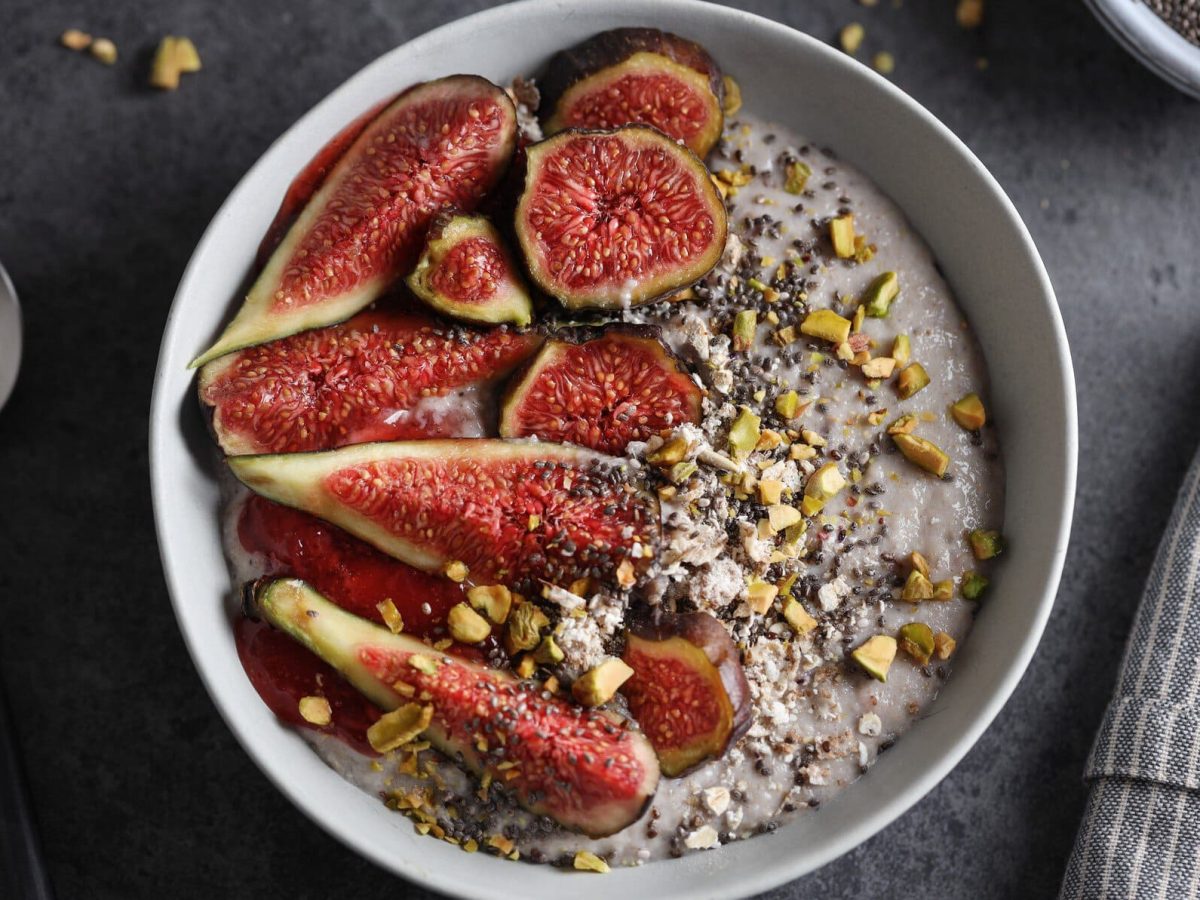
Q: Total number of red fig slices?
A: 9